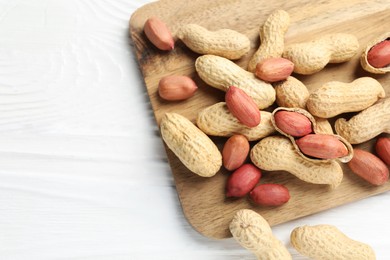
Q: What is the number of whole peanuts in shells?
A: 12